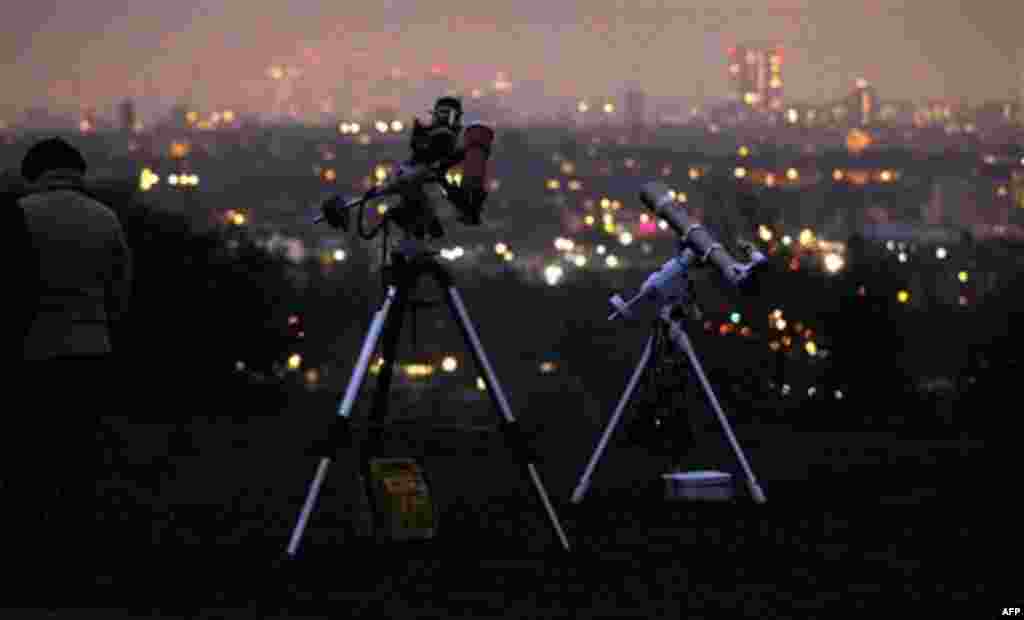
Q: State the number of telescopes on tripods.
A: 2